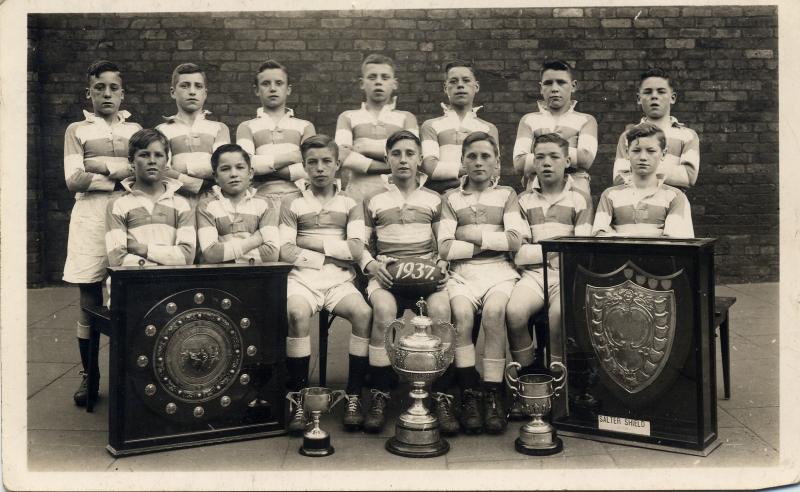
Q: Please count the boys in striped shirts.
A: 14